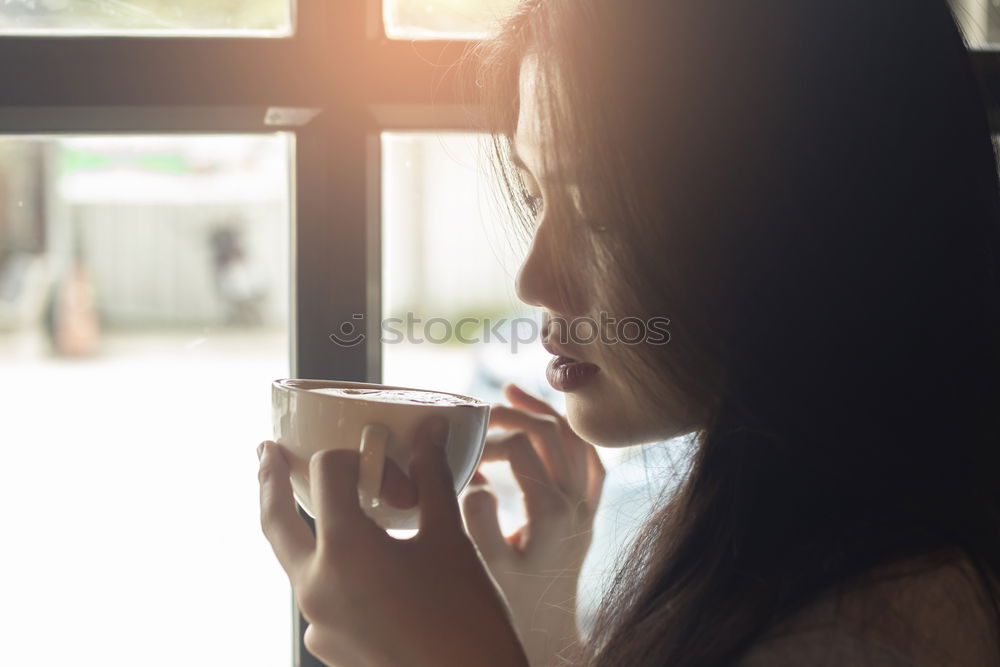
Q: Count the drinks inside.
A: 1